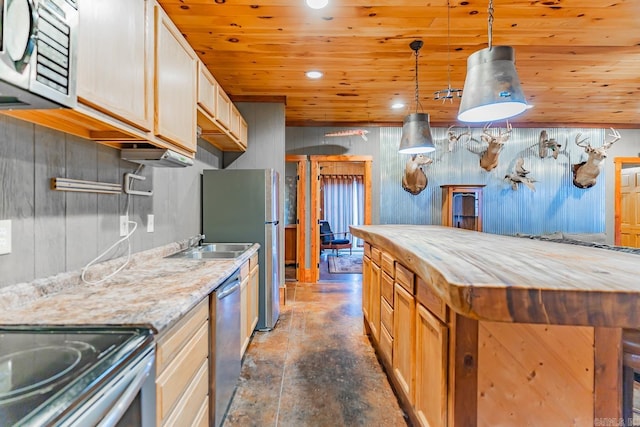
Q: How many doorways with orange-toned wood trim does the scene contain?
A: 3